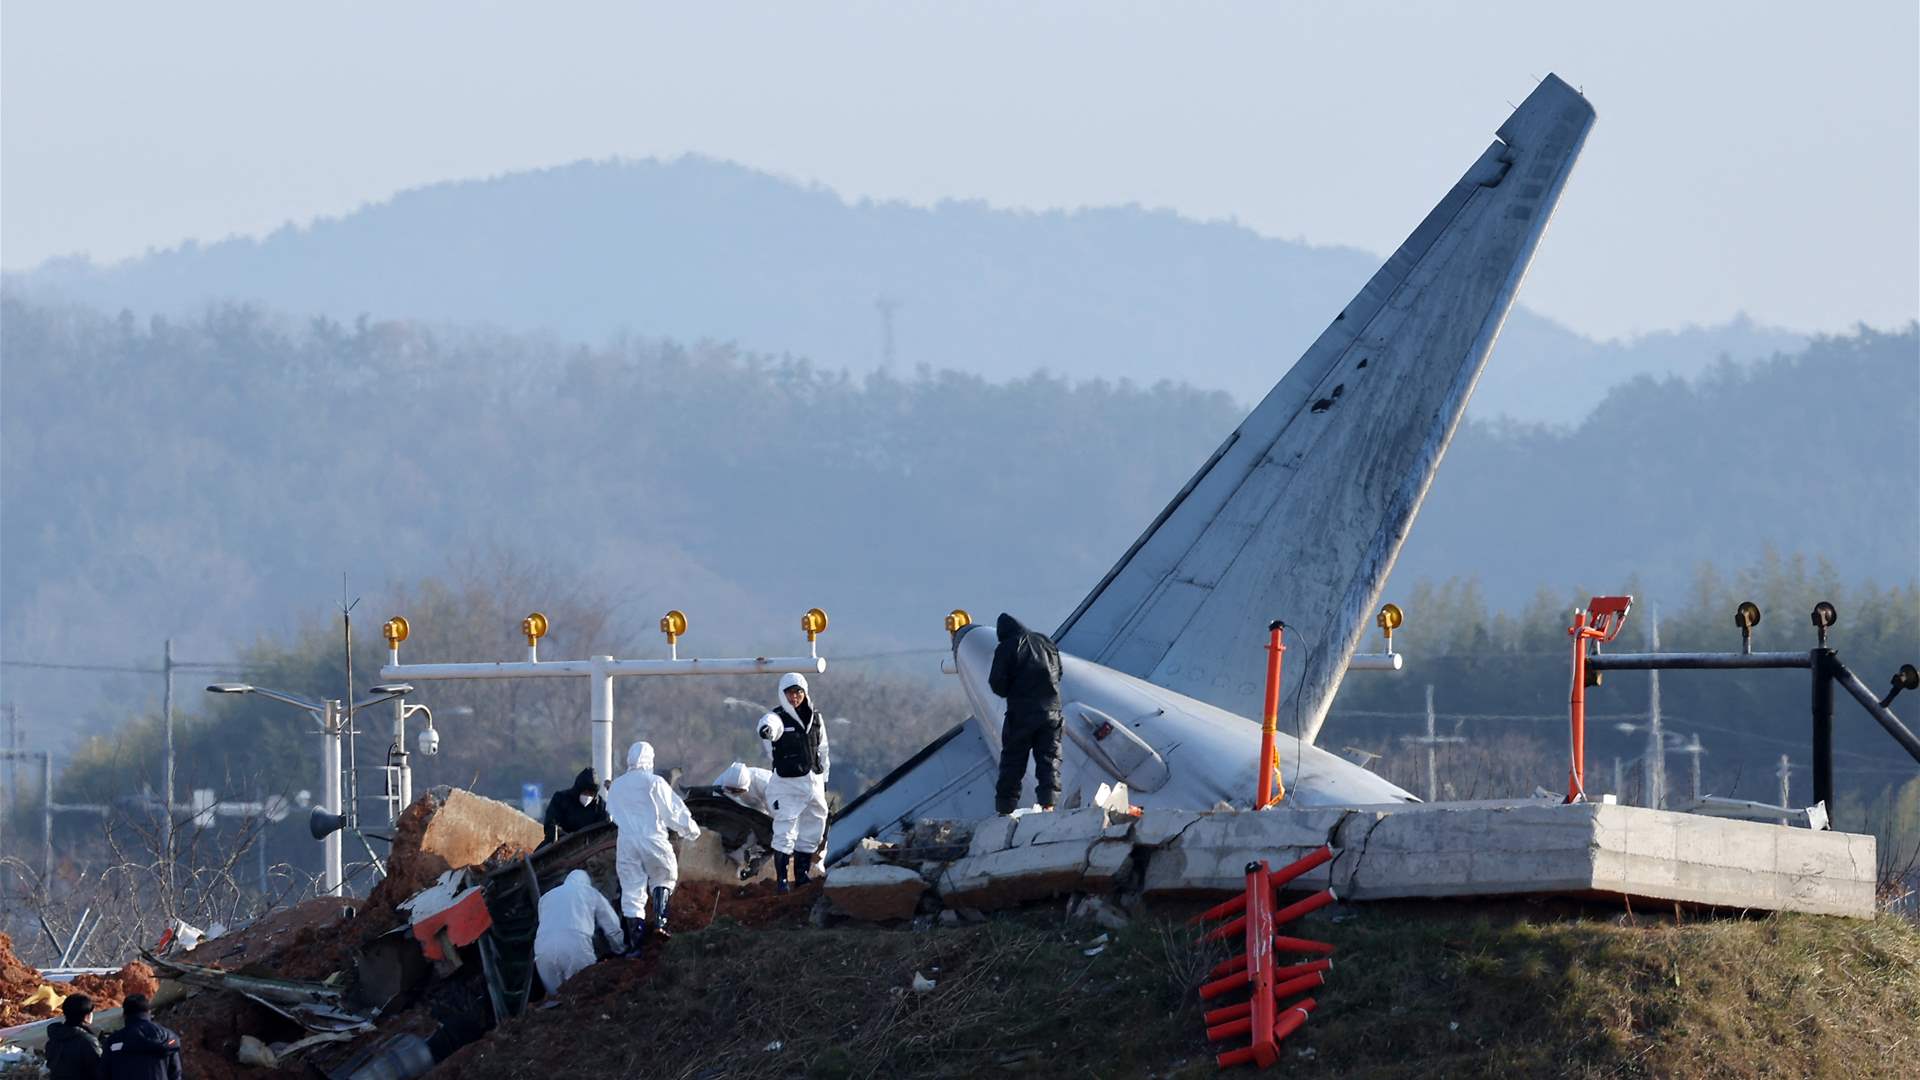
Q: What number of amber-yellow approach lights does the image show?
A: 6